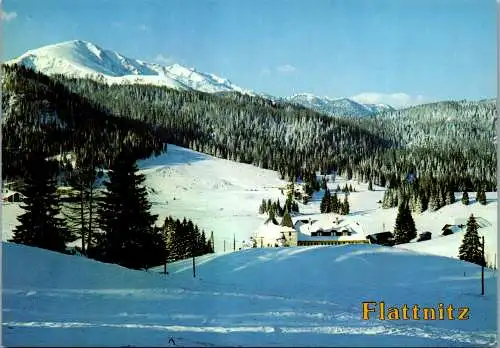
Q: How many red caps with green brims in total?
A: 0